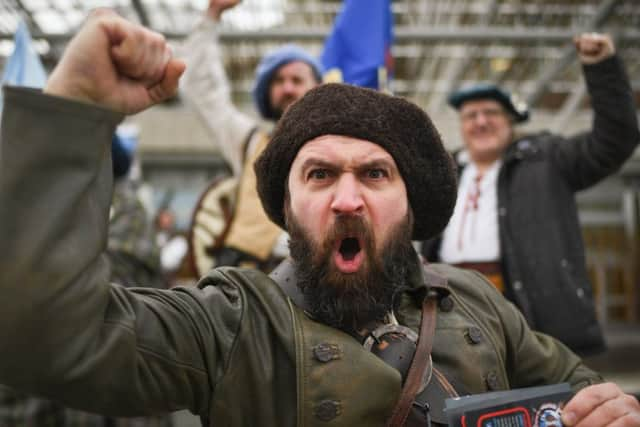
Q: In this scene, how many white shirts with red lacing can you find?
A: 1